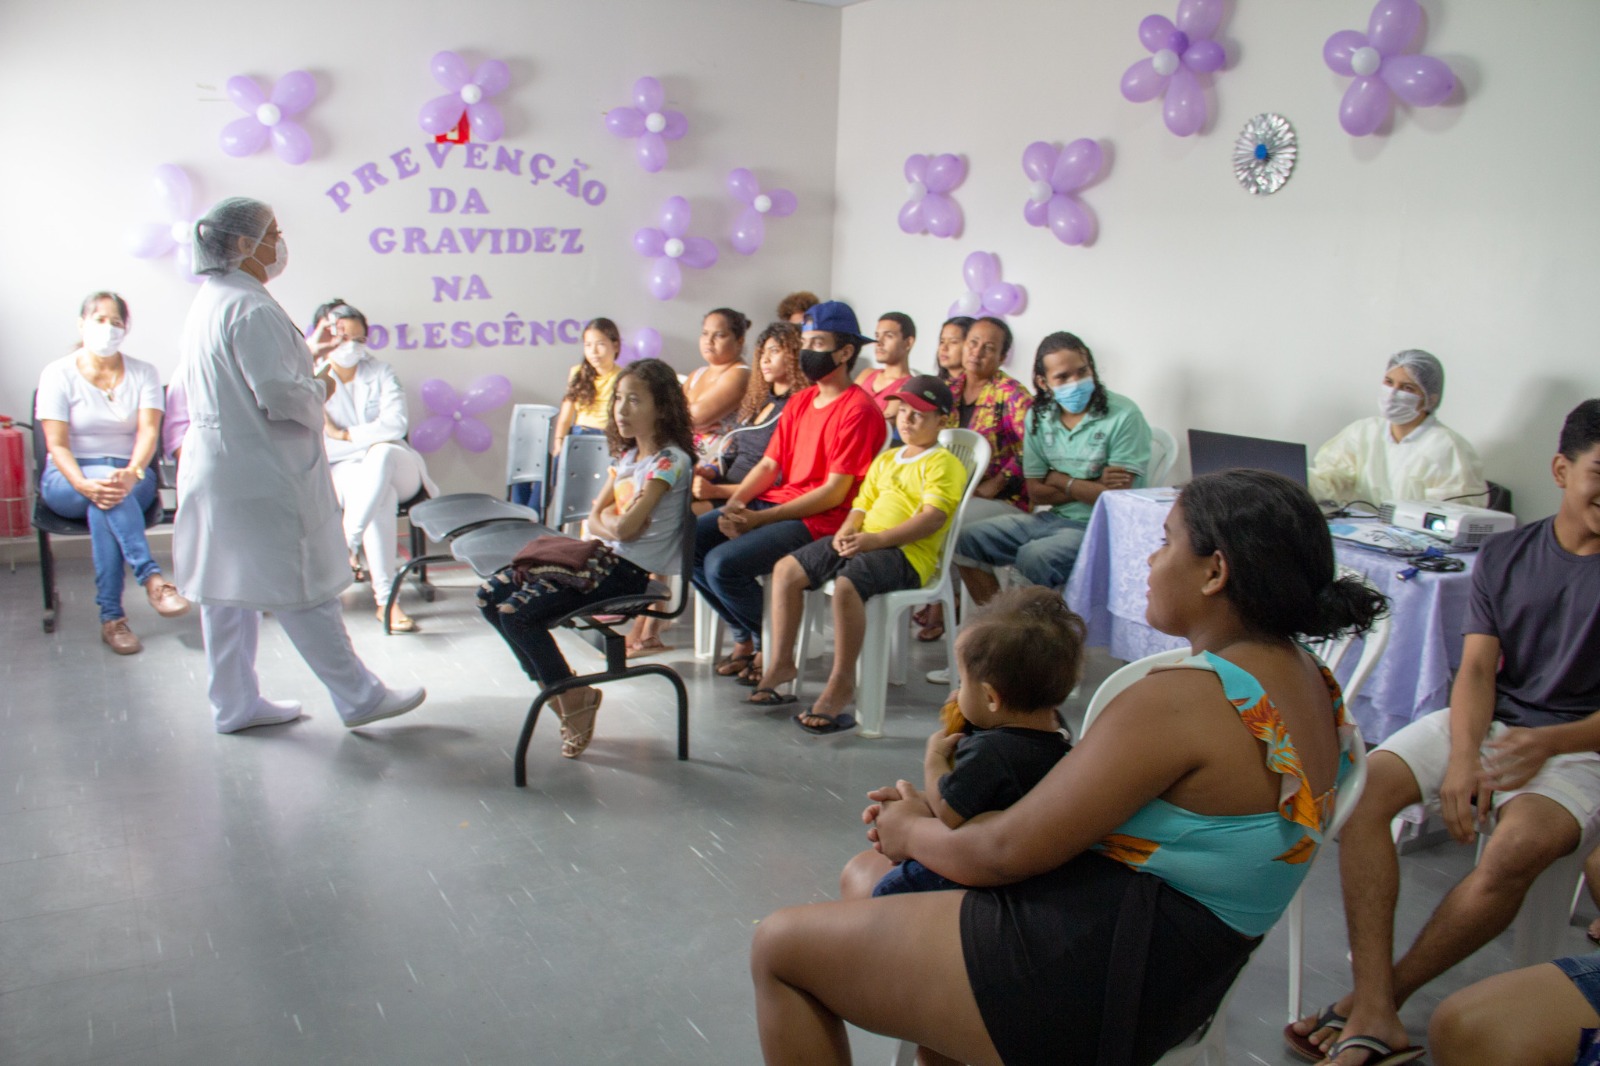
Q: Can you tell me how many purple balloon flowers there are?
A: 13